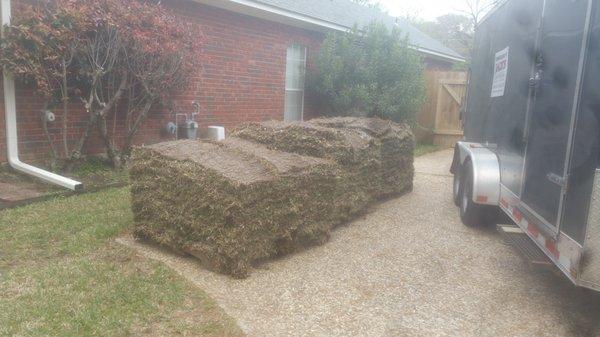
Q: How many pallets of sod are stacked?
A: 3